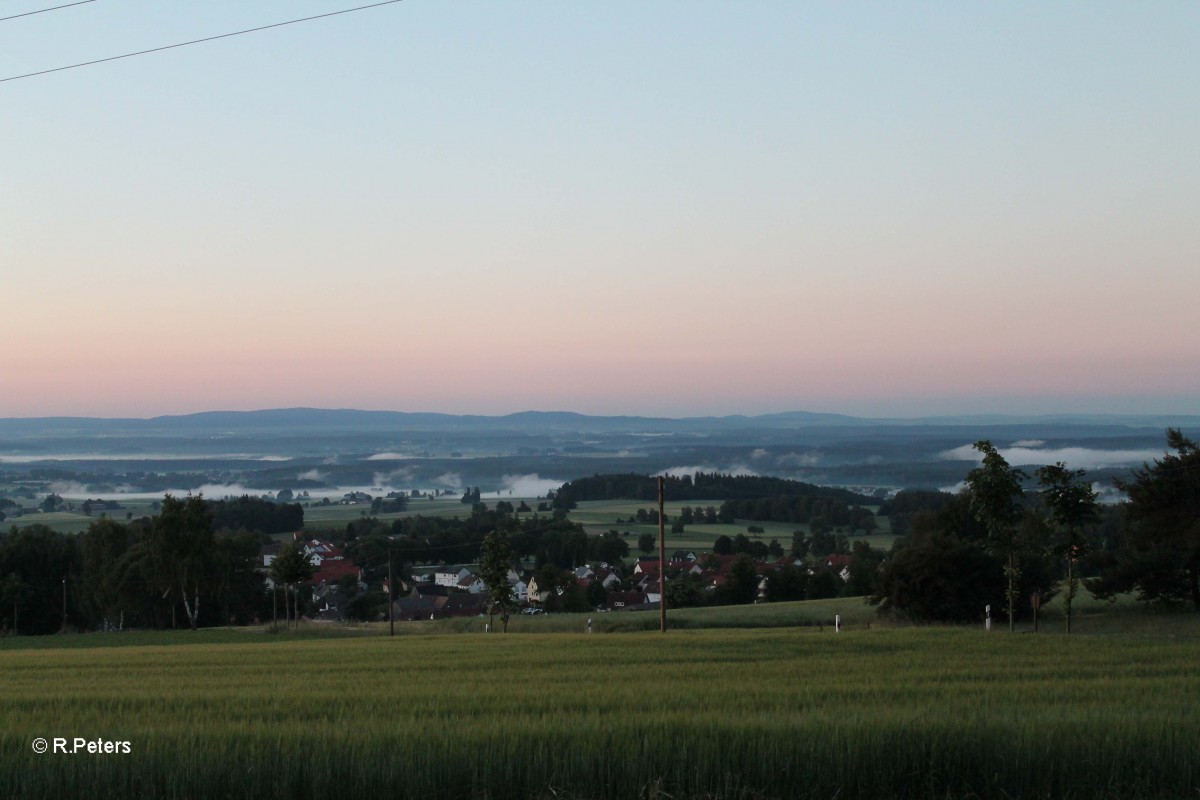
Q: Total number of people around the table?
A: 0